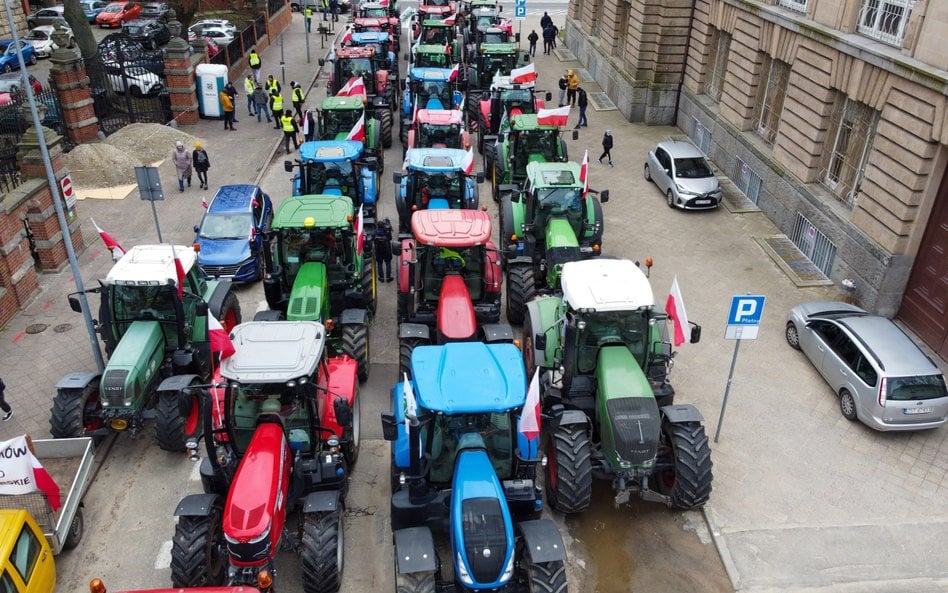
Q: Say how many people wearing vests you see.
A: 8